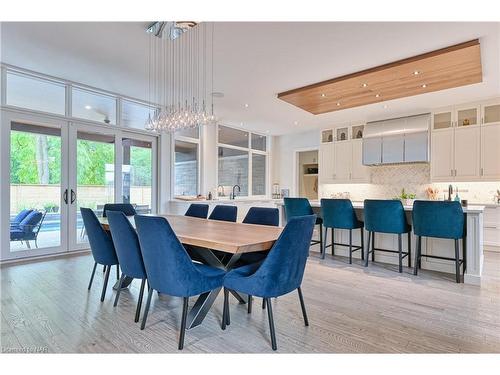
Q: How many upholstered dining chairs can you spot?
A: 8